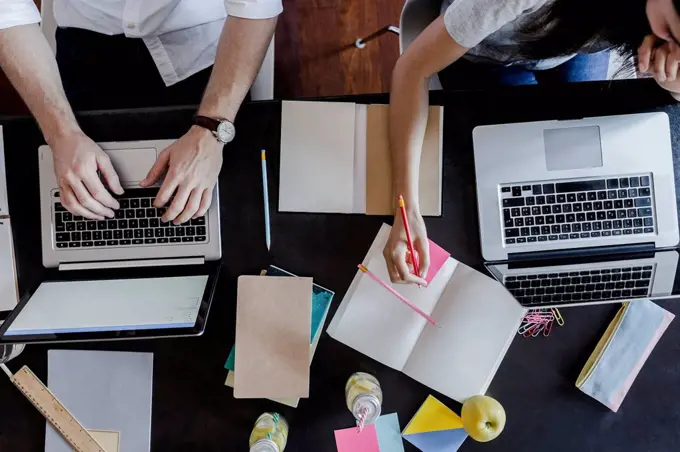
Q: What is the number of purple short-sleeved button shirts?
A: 0